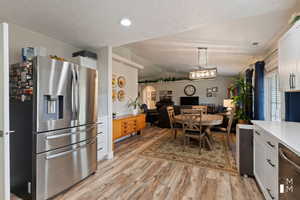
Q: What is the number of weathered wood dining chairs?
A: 4